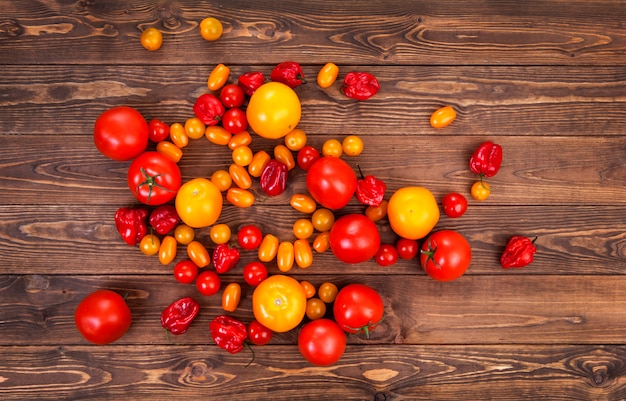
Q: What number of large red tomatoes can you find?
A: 8